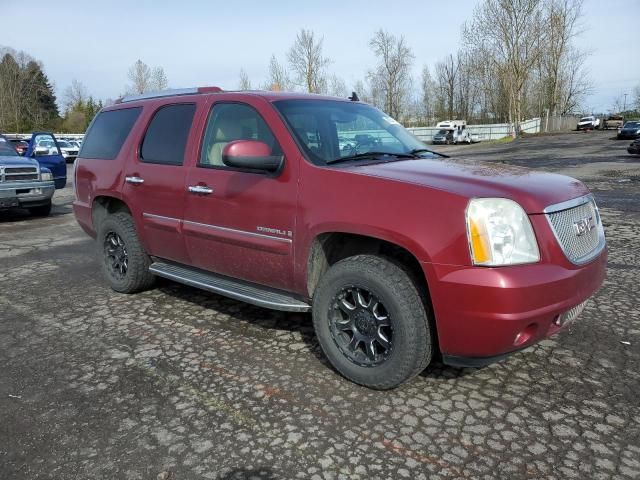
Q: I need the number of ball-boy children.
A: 0